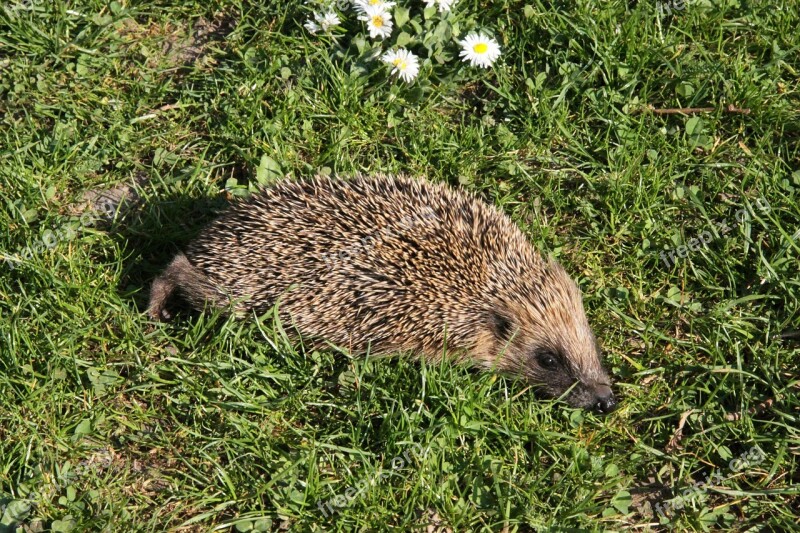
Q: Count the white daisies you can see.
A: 6